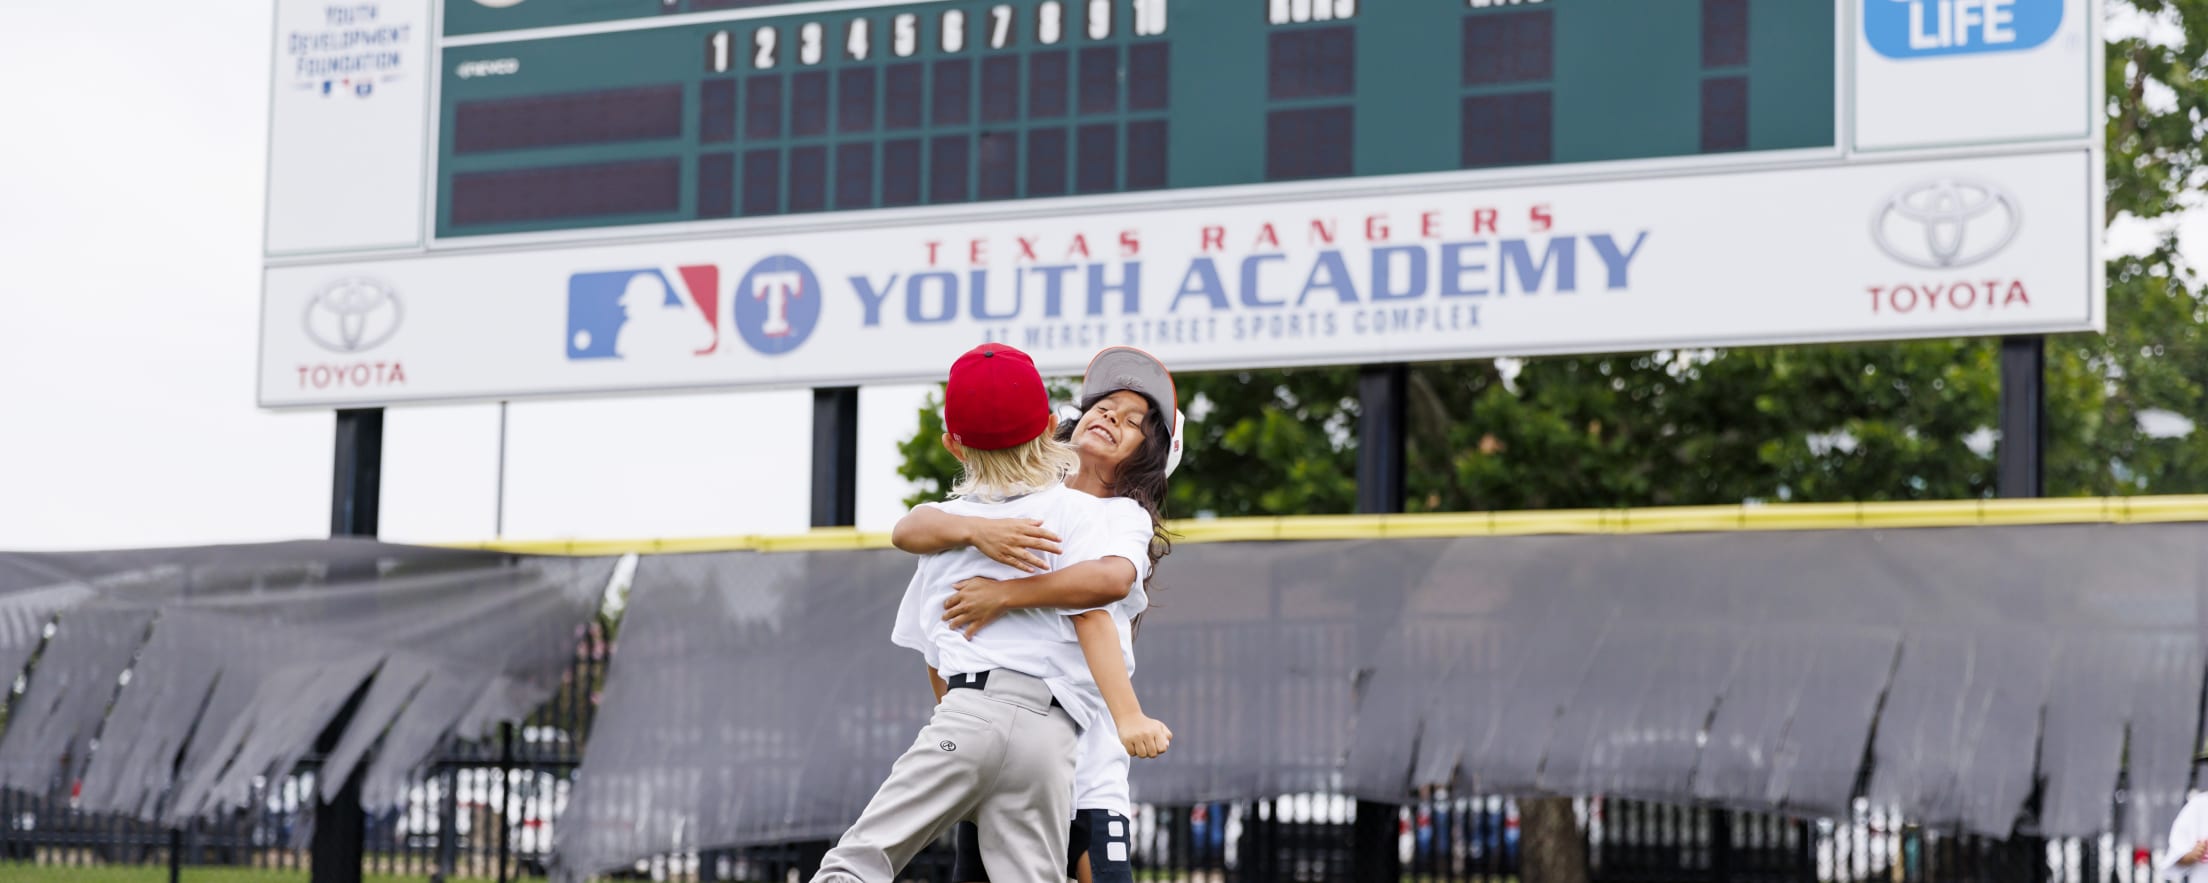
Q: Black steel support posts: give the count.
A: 4